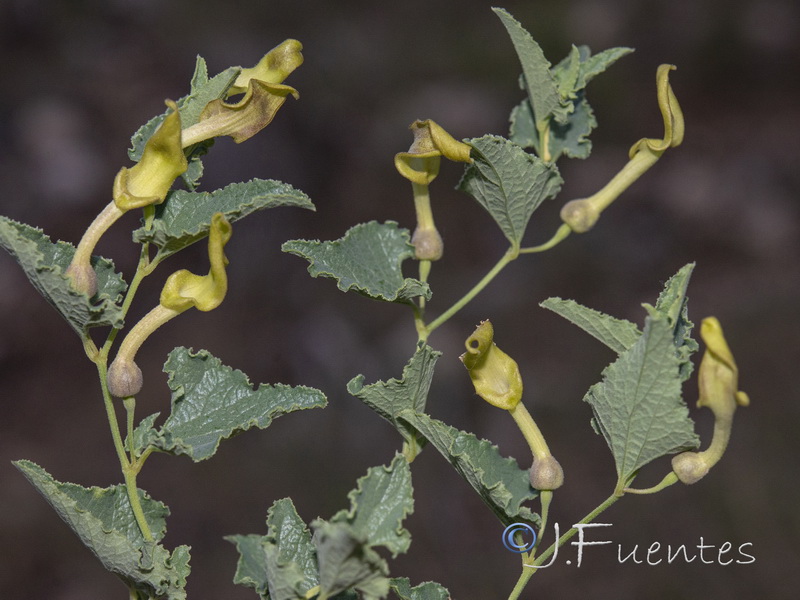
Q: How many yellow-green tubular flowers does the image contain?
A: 8